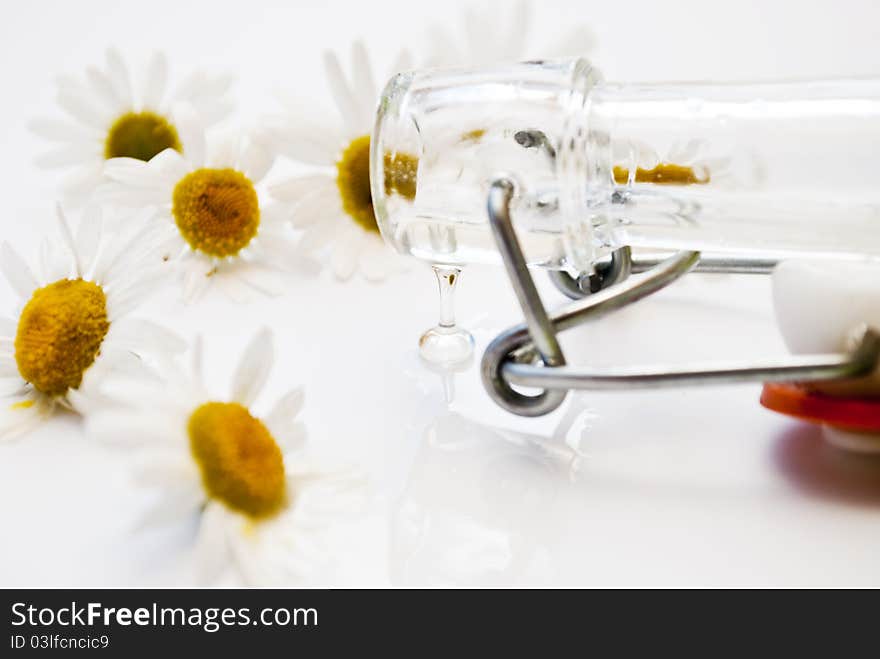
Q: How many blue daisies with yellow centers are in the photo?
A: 0